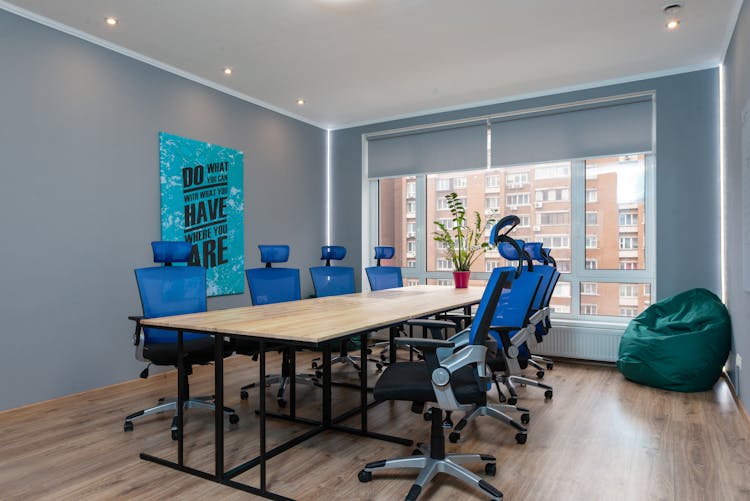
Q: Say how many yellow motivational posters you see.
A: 0